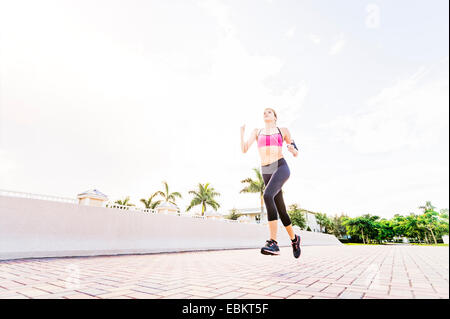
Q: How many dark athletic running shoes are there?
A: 2